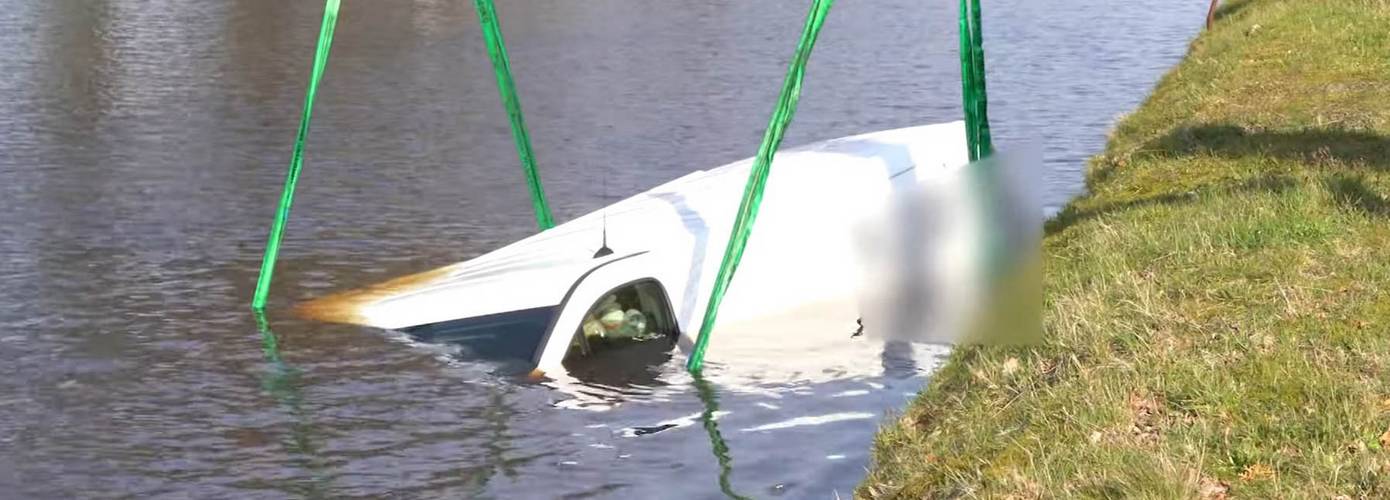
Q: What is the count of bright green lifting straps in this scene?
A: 4